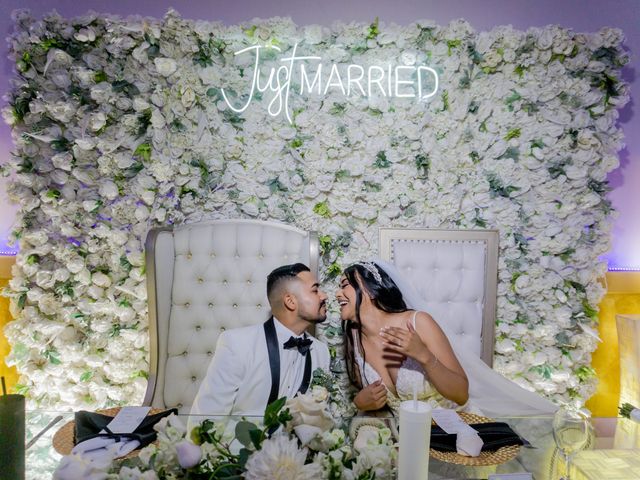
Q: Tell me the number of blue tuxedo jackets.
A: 0